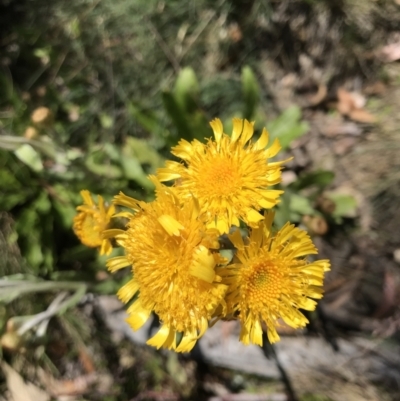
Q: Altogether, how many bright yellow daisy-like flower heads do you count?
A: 4